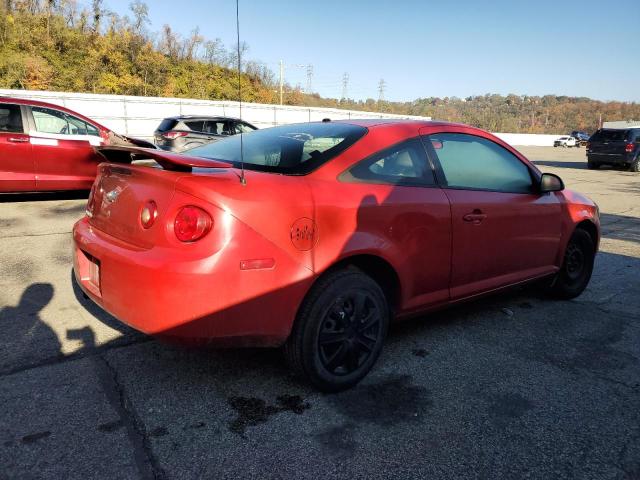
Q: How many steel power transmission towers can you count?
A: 3